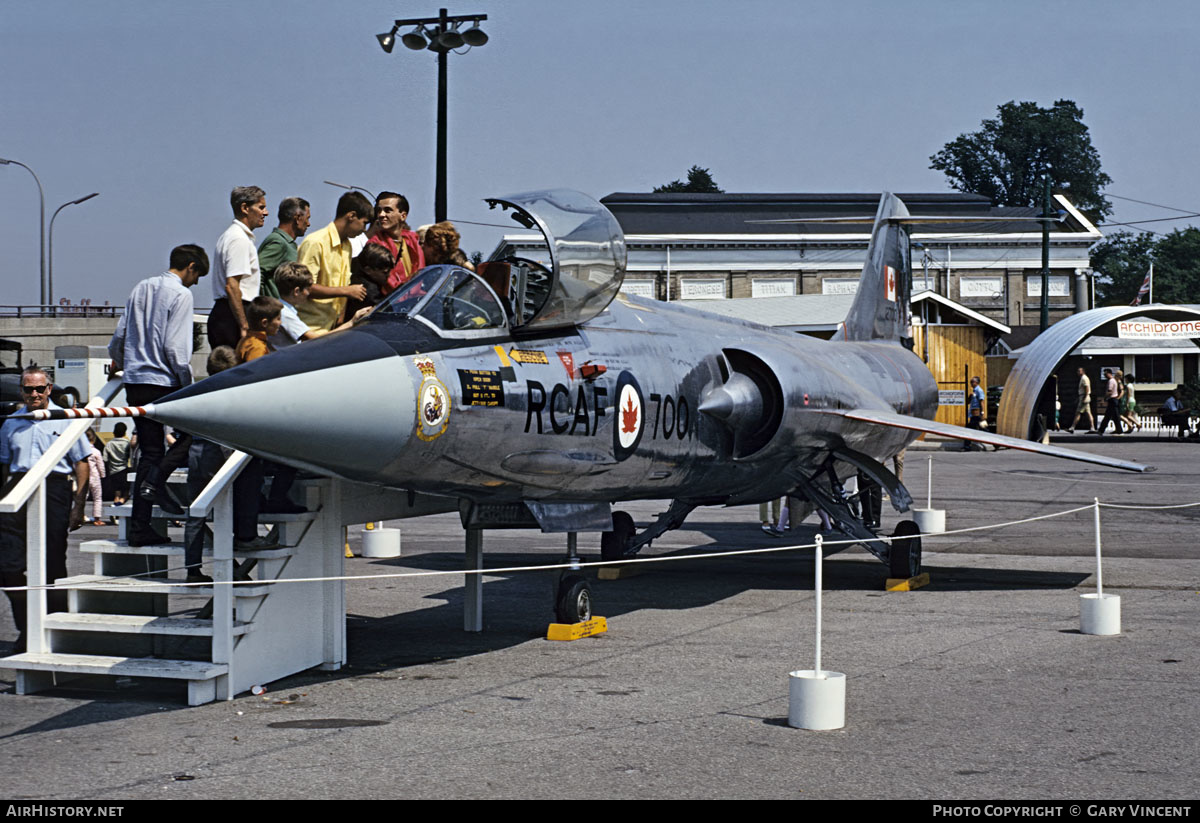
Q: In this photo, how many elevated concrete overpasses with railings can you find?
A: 1